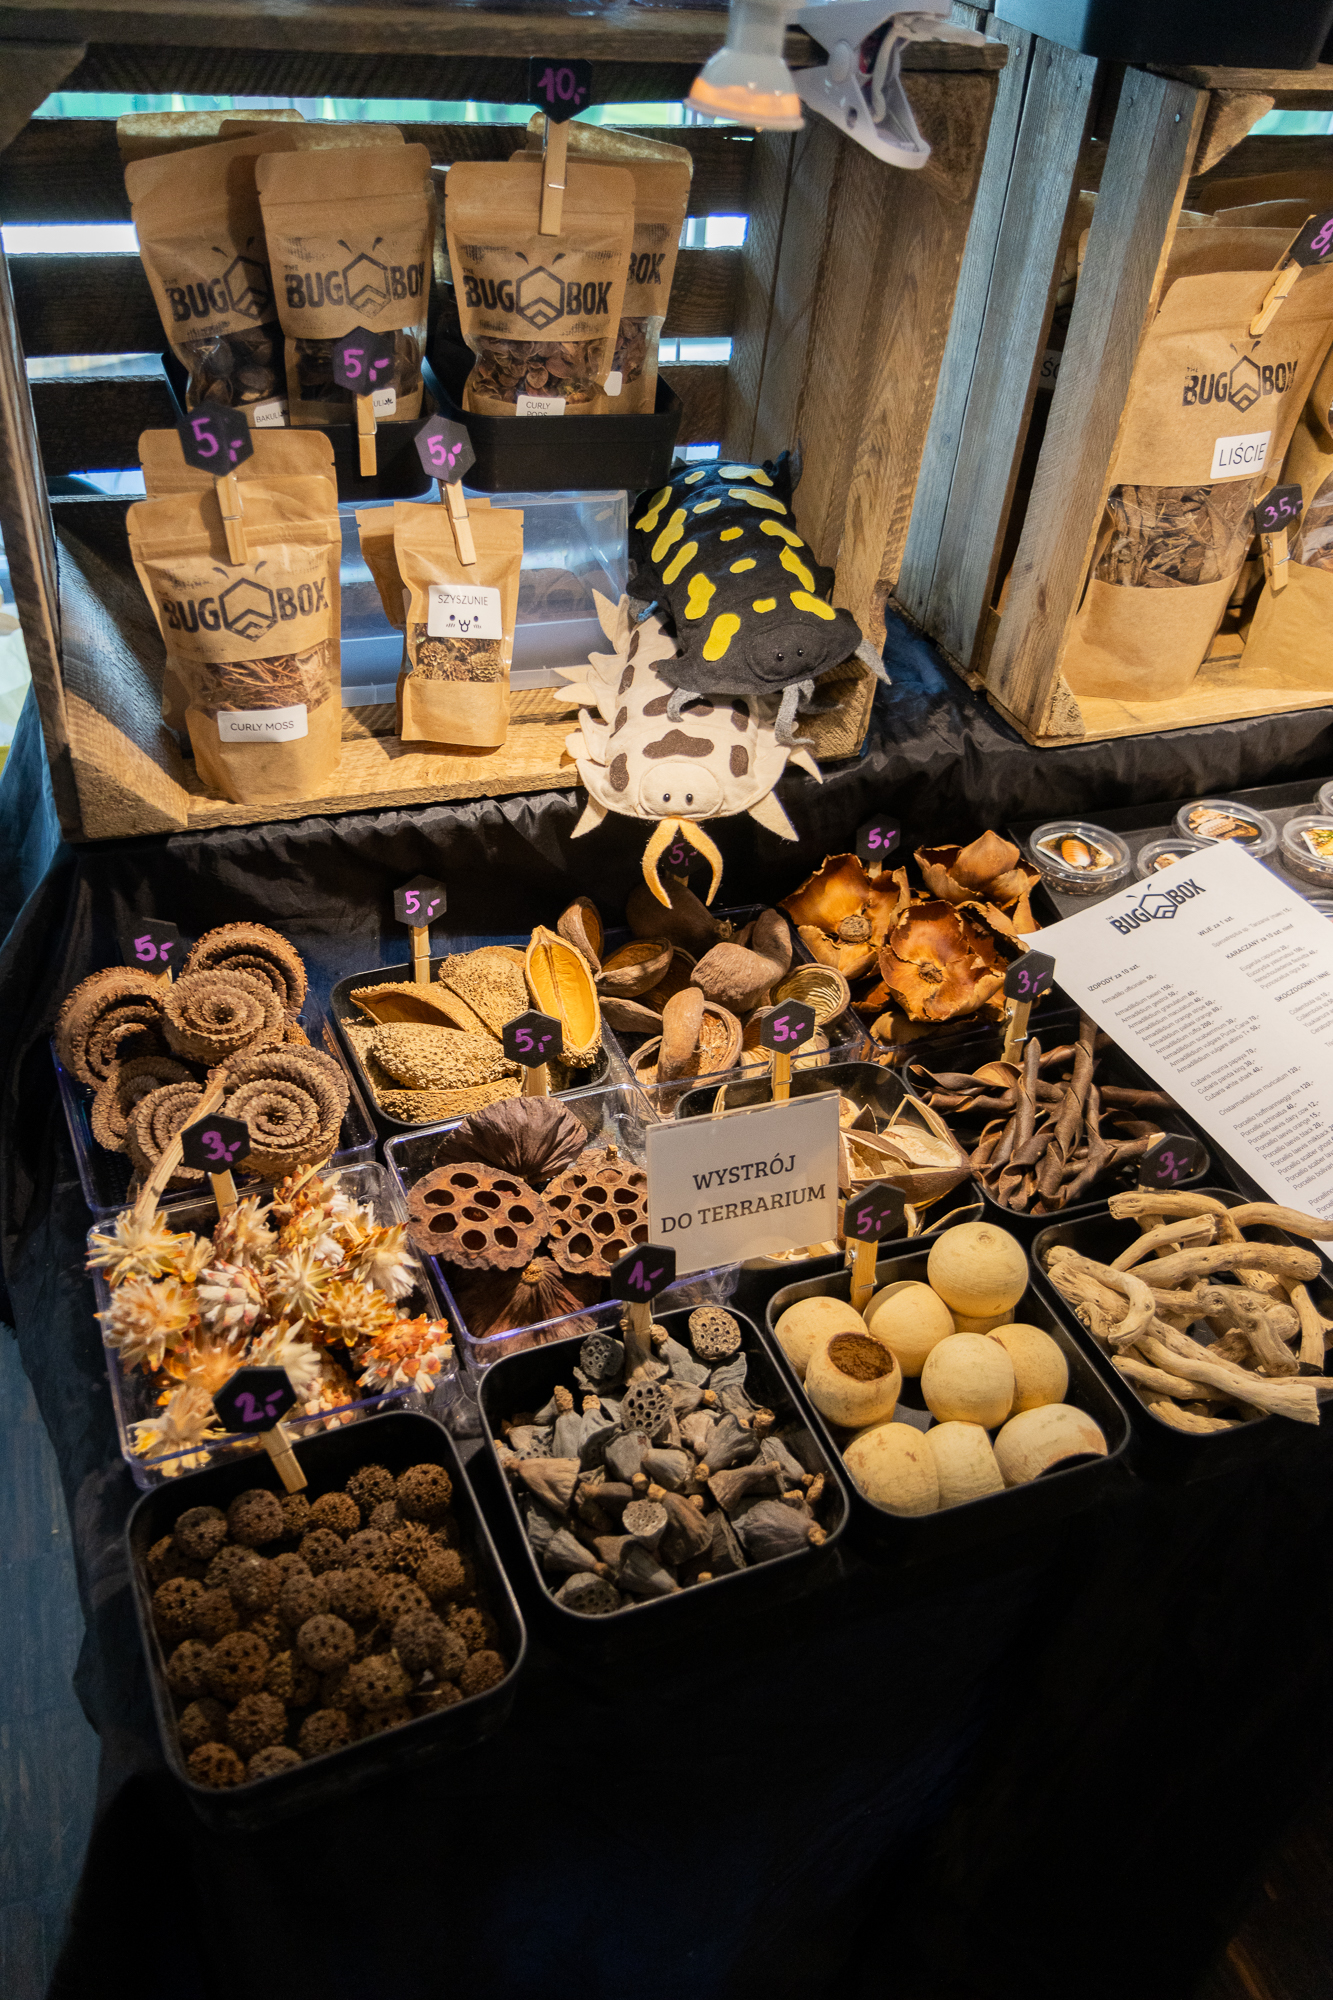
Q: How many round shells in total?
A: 10